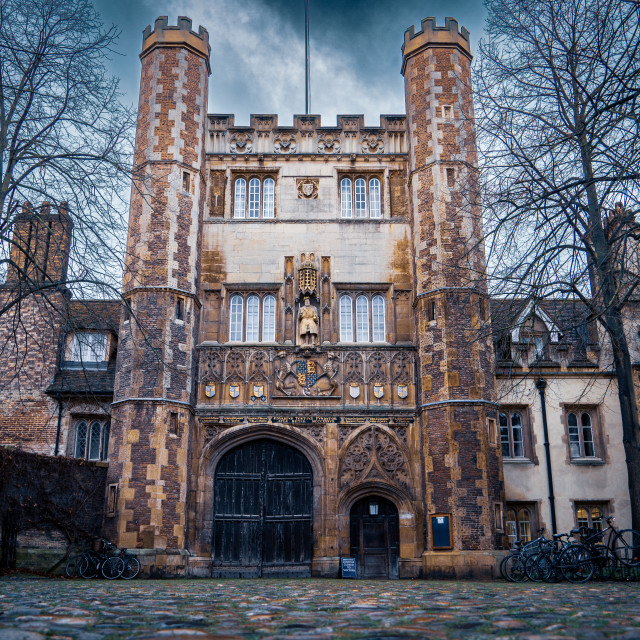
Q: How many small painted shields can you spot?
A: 6